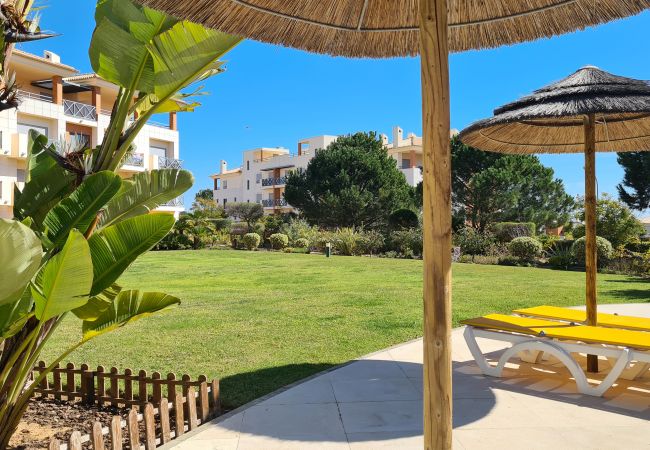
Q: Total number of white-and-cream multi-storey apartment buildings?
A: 2